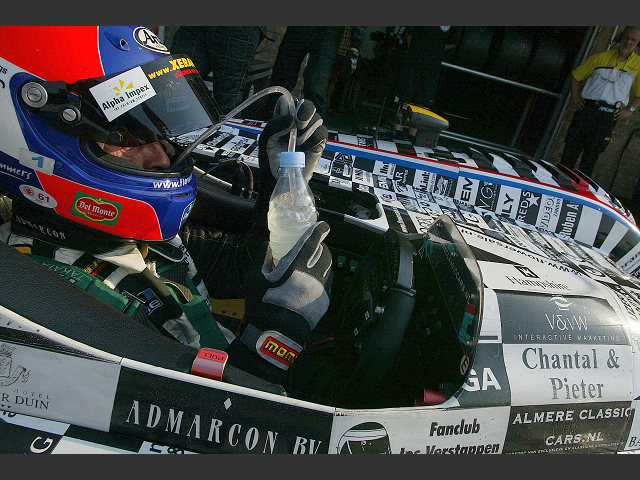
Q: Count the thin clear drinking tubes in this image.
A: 1